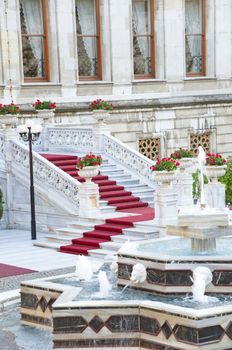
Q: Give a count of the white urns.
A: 7